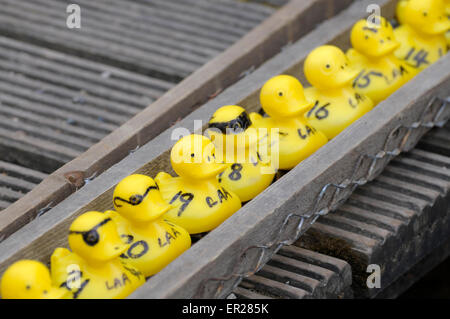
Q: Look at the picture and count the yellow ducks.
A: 9